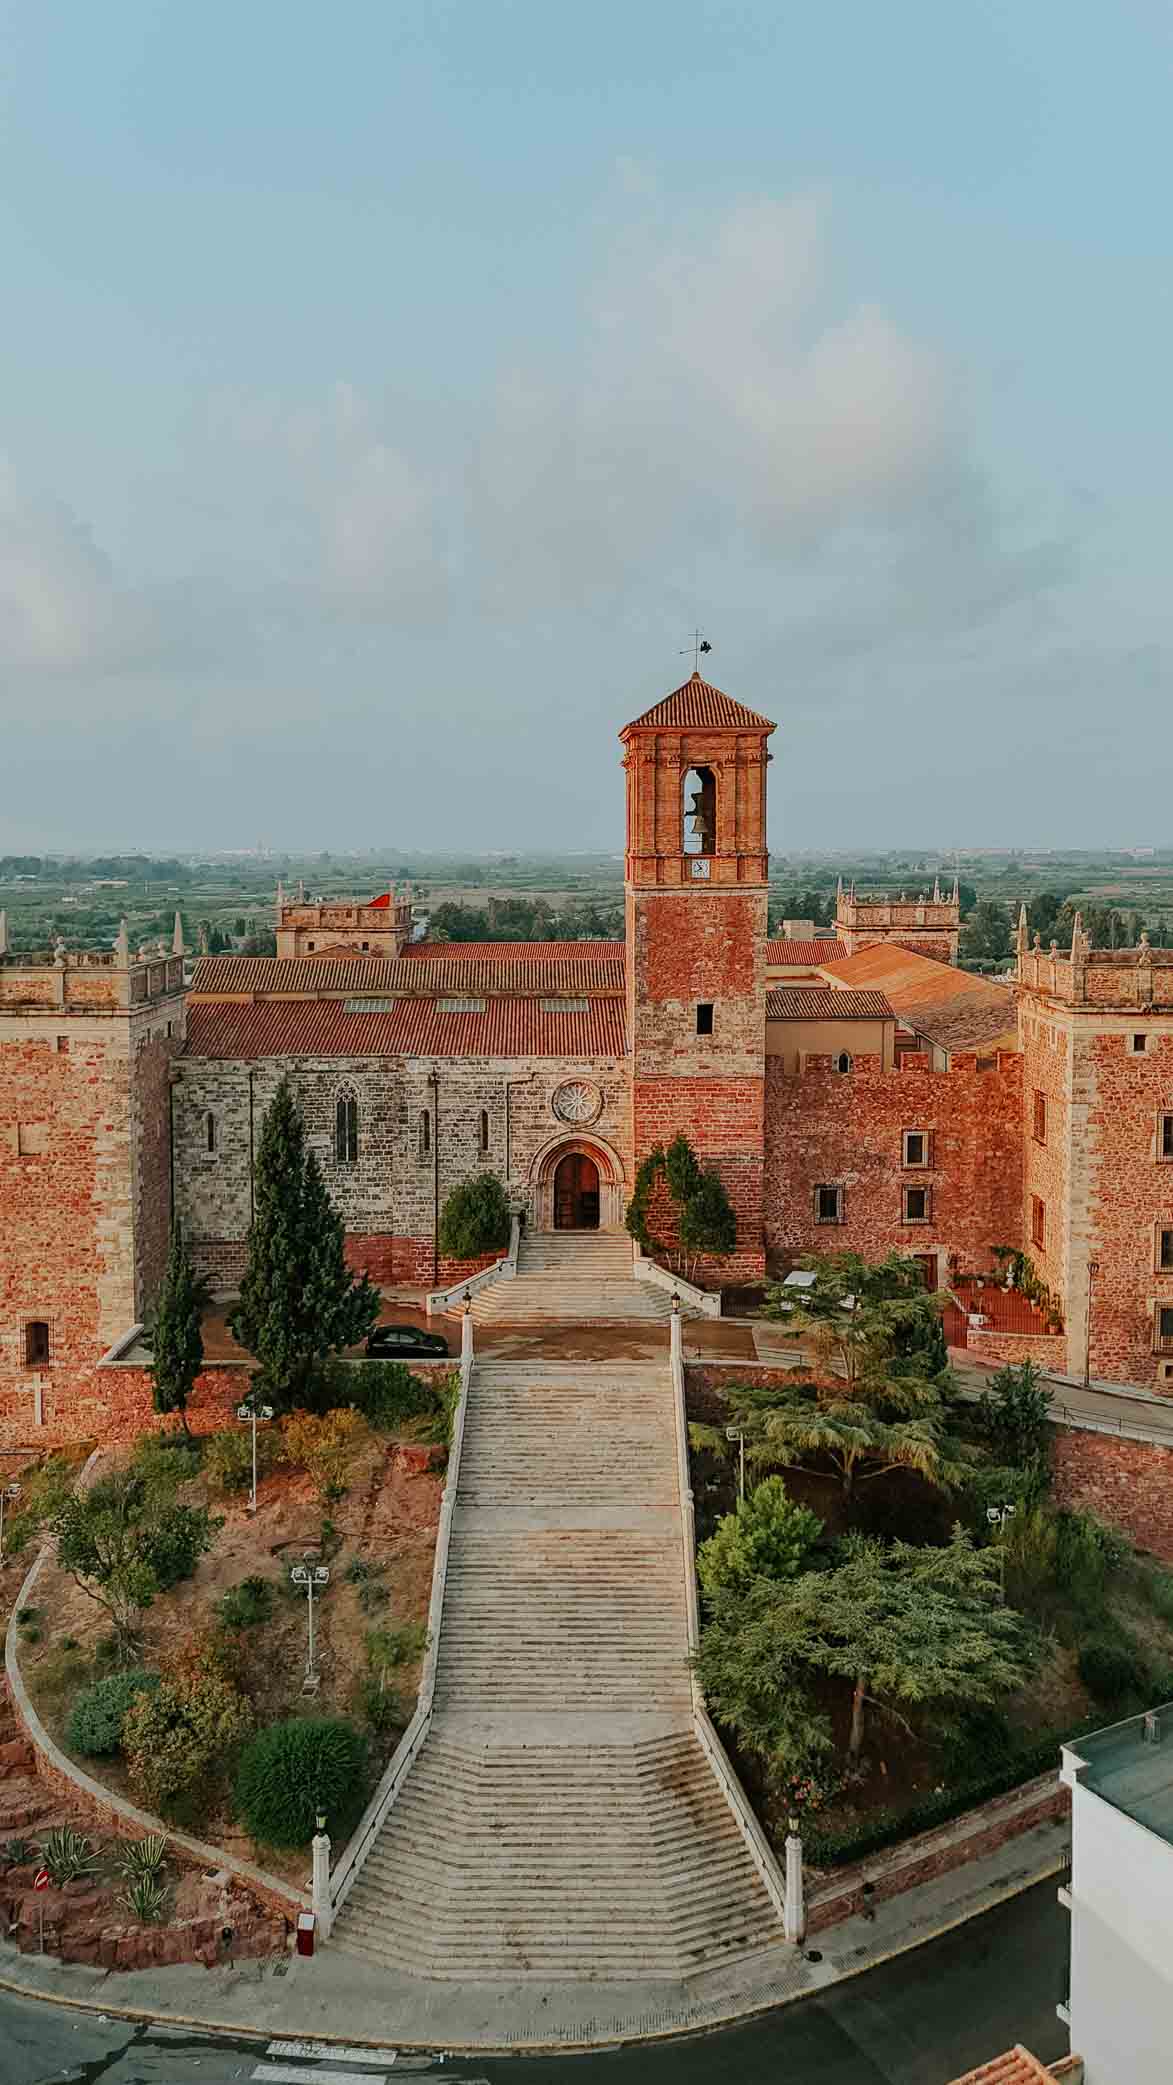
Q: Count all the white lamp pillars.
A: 4